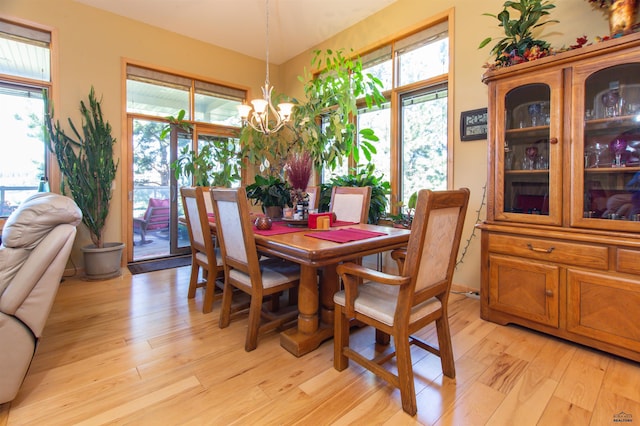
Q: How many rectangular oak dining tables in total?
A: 1